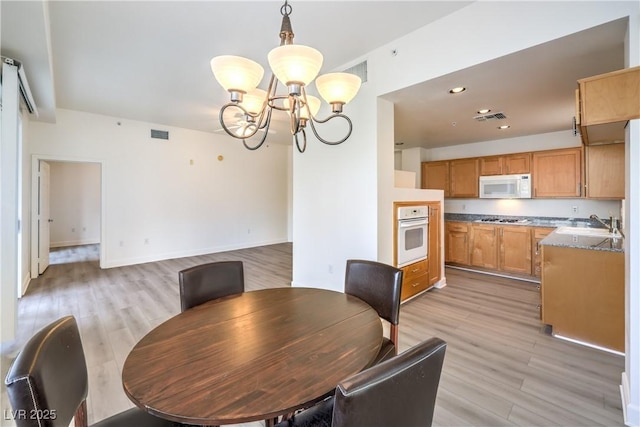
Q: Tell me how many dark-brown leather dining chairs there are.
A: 4